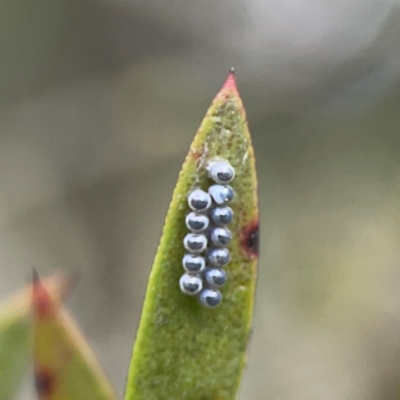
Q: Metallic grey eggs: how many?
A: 12